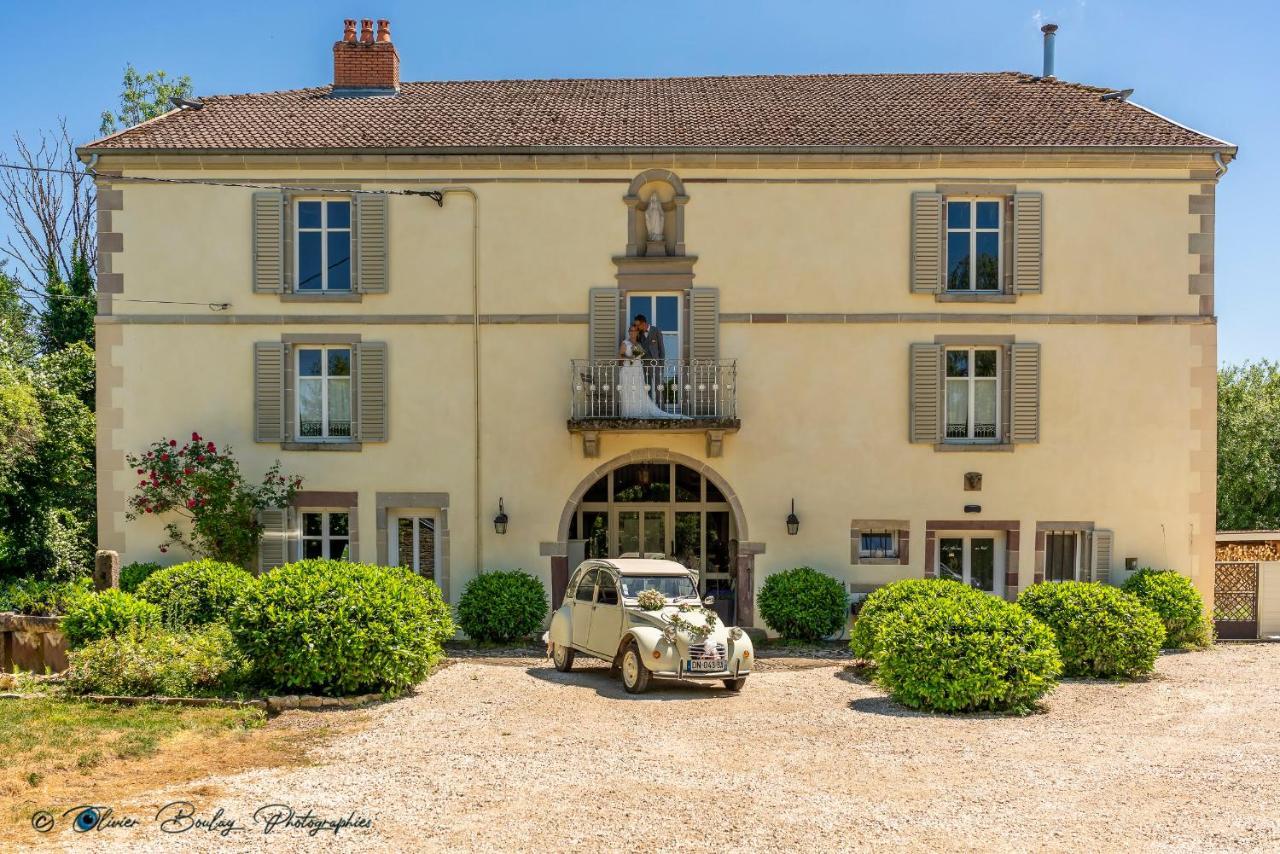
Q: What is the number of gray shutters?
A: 12